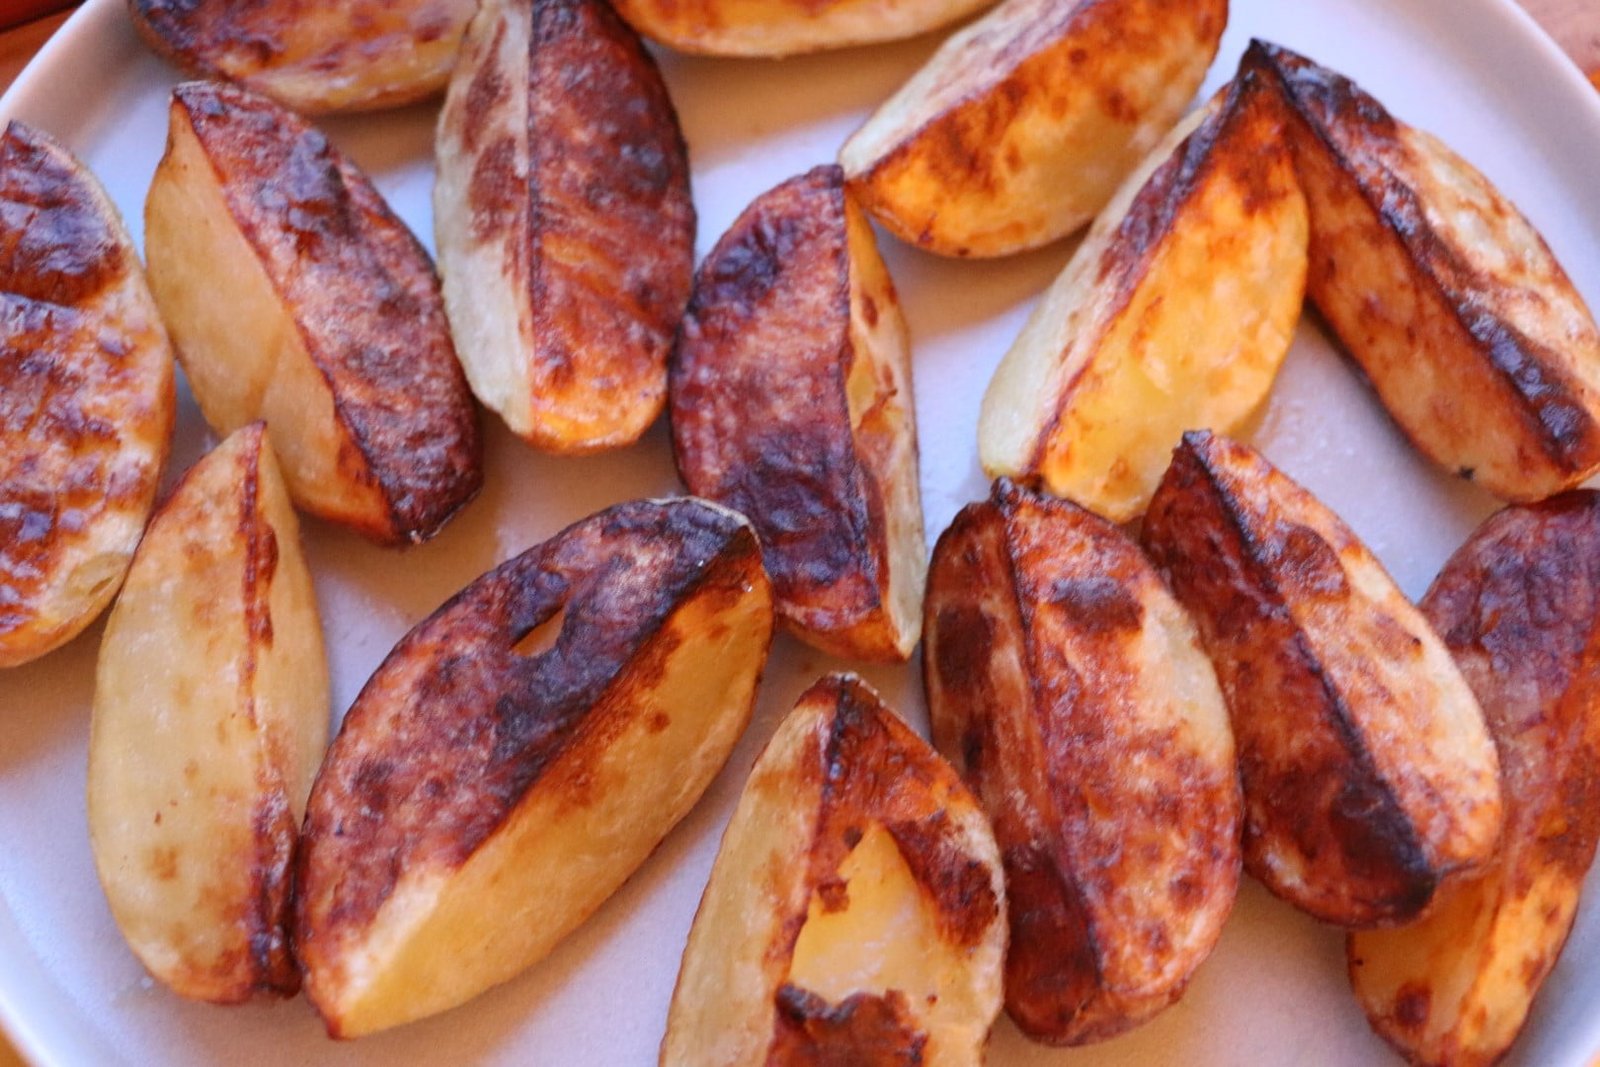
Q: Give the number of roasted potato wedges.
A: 15